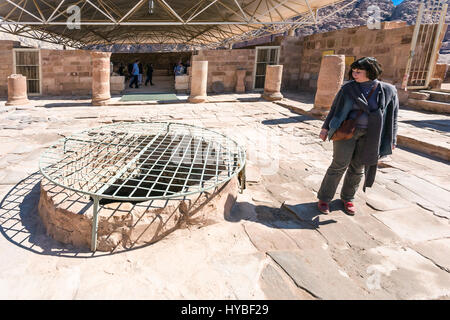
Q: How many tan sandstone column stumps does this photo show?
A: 5